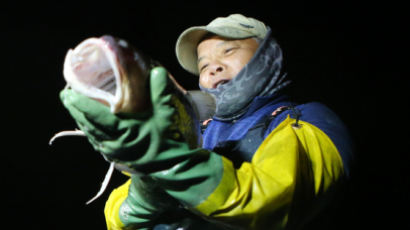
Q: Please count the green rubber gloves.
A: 2